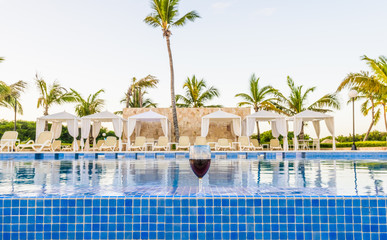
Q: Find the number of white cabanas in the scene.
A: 6